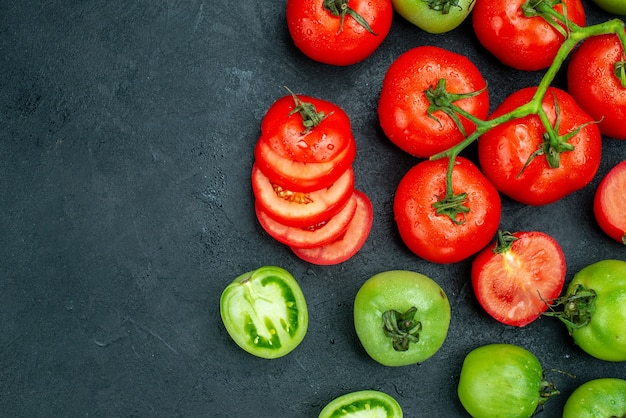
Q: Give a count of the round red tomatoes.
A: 6